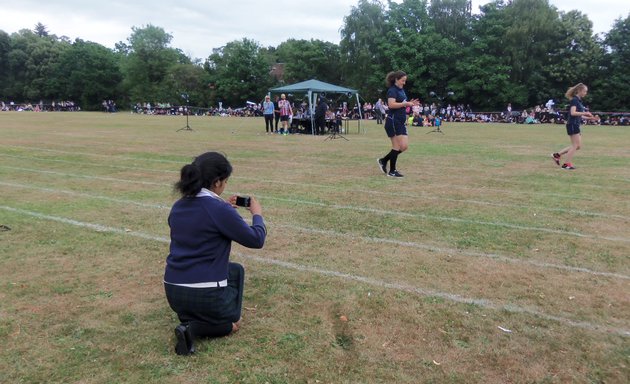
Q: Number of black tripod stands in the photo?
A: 3